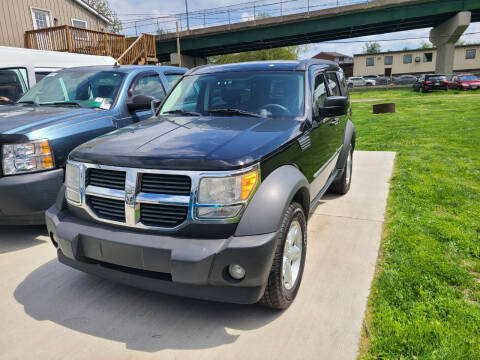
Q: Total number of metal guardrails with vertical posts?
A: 1